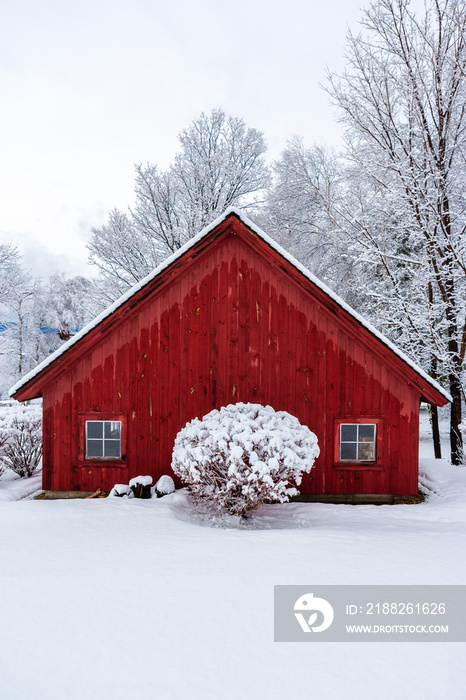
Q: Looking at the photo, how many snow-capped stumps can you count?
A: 3